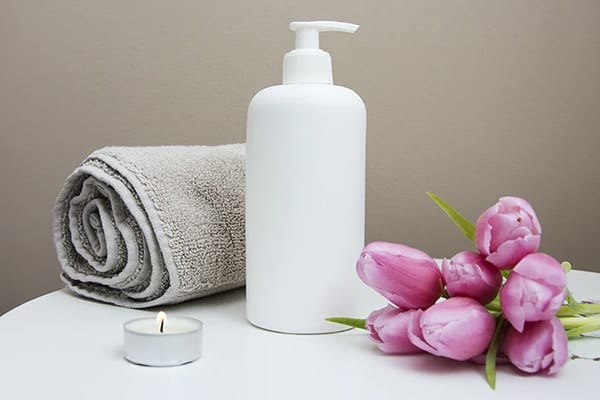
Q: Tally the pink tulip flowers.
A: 7